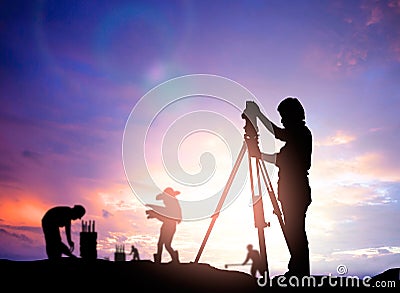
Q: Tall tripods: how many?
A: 1